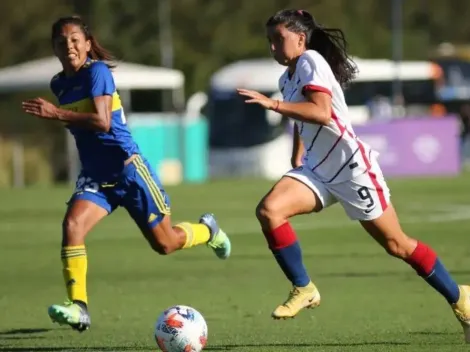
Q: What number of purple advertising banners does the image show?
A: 1